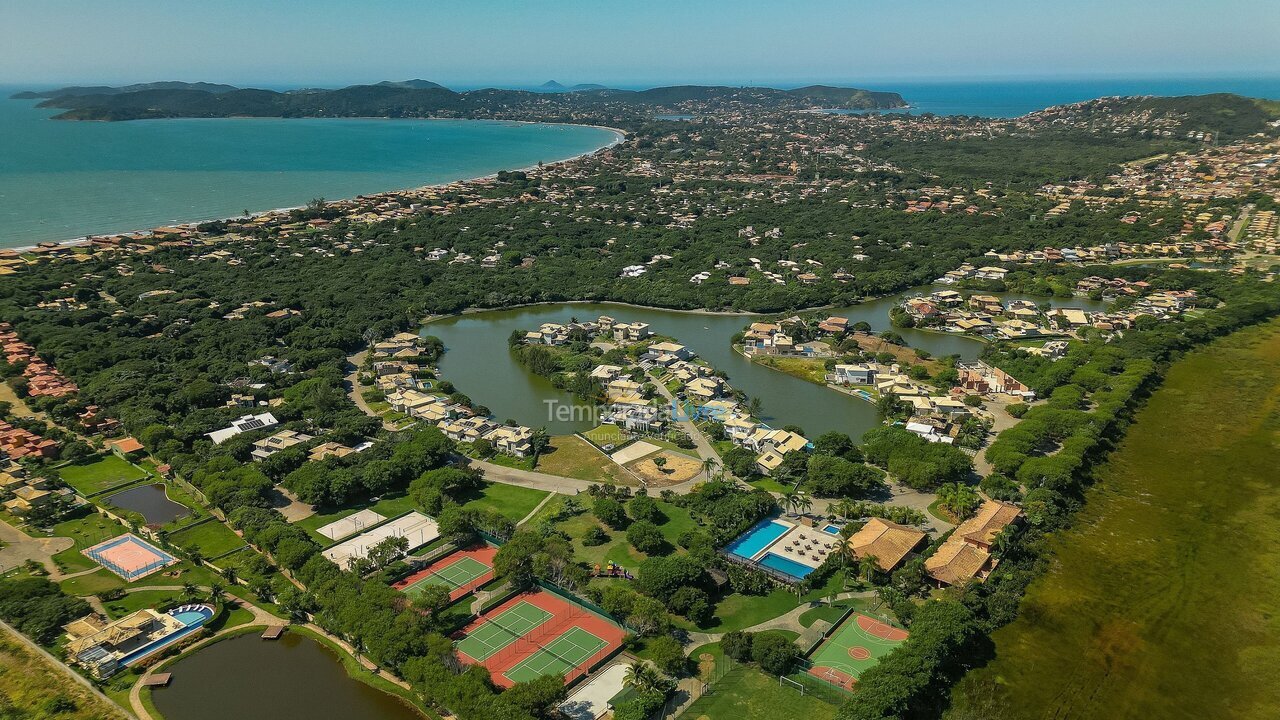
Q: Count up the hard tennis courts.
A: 3